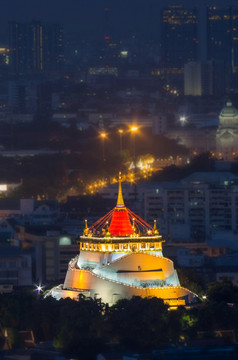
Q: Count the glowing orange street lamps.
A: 3